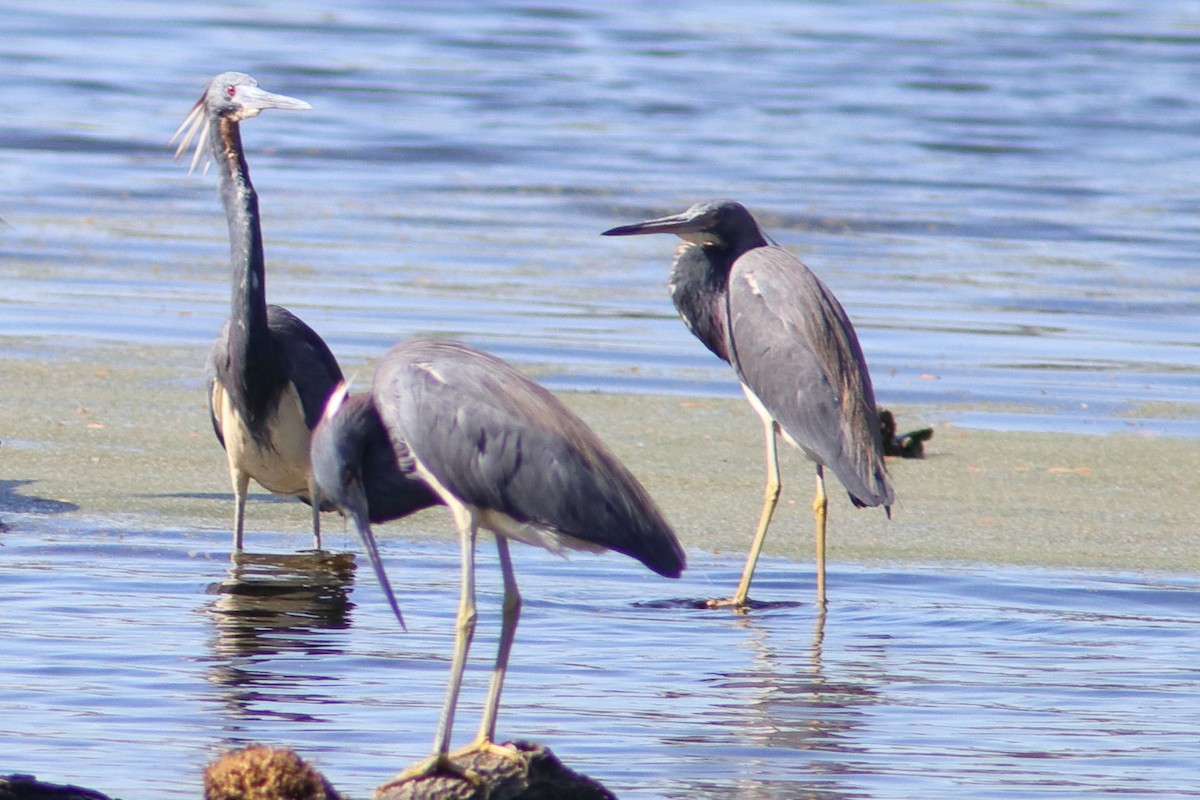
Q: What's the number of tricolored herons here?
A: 3